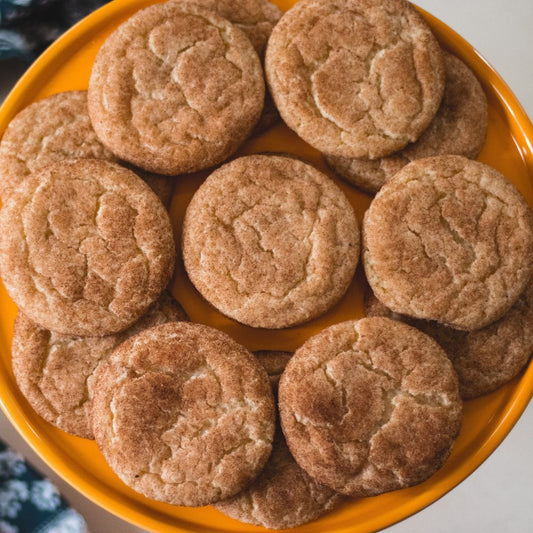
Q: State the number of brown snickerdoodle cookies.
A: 13